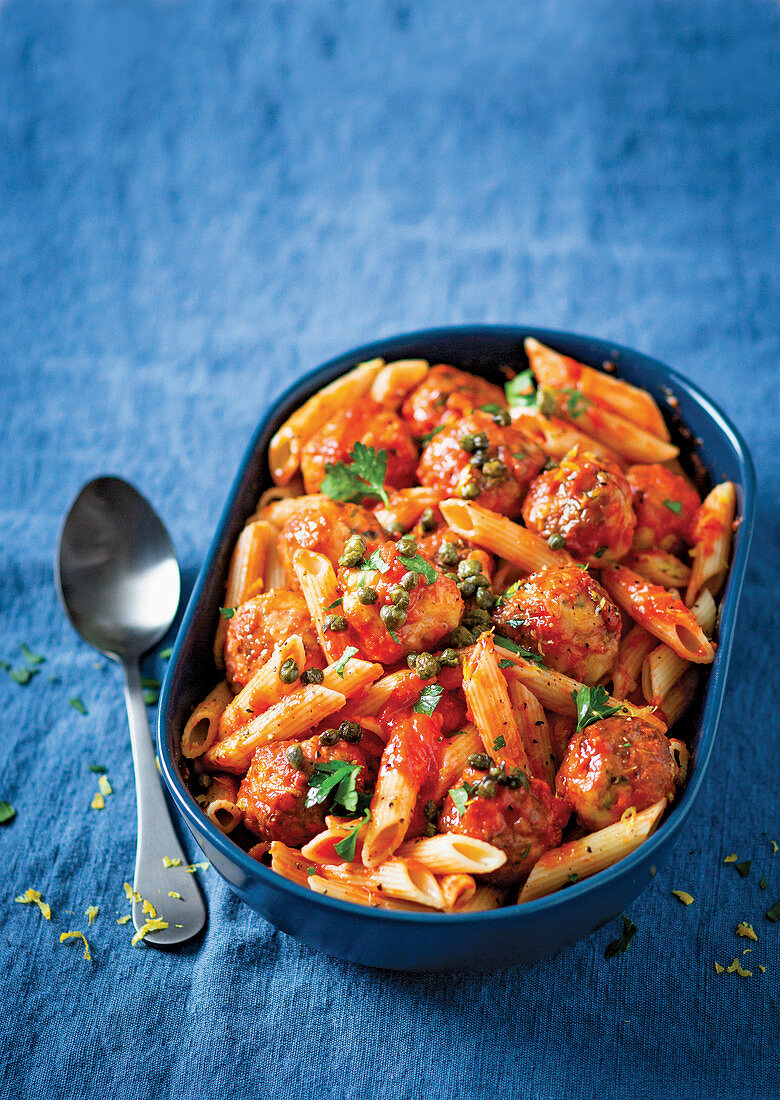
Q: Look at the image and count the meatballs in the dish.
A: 13